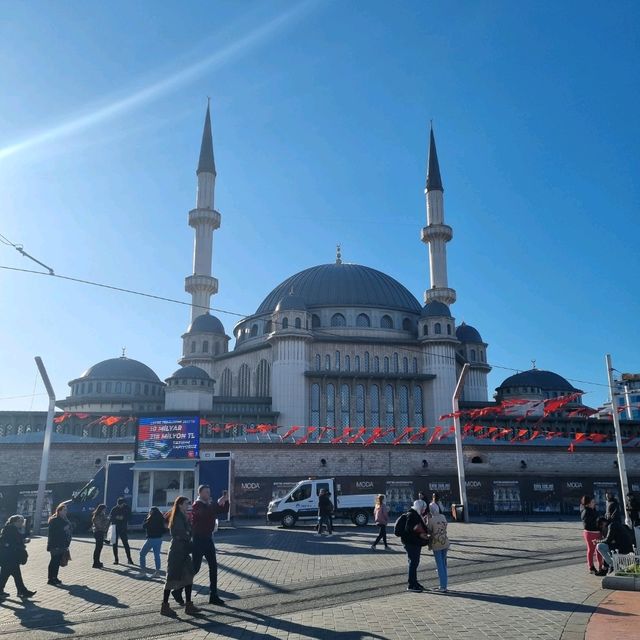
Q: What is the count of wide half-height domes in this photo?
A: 2